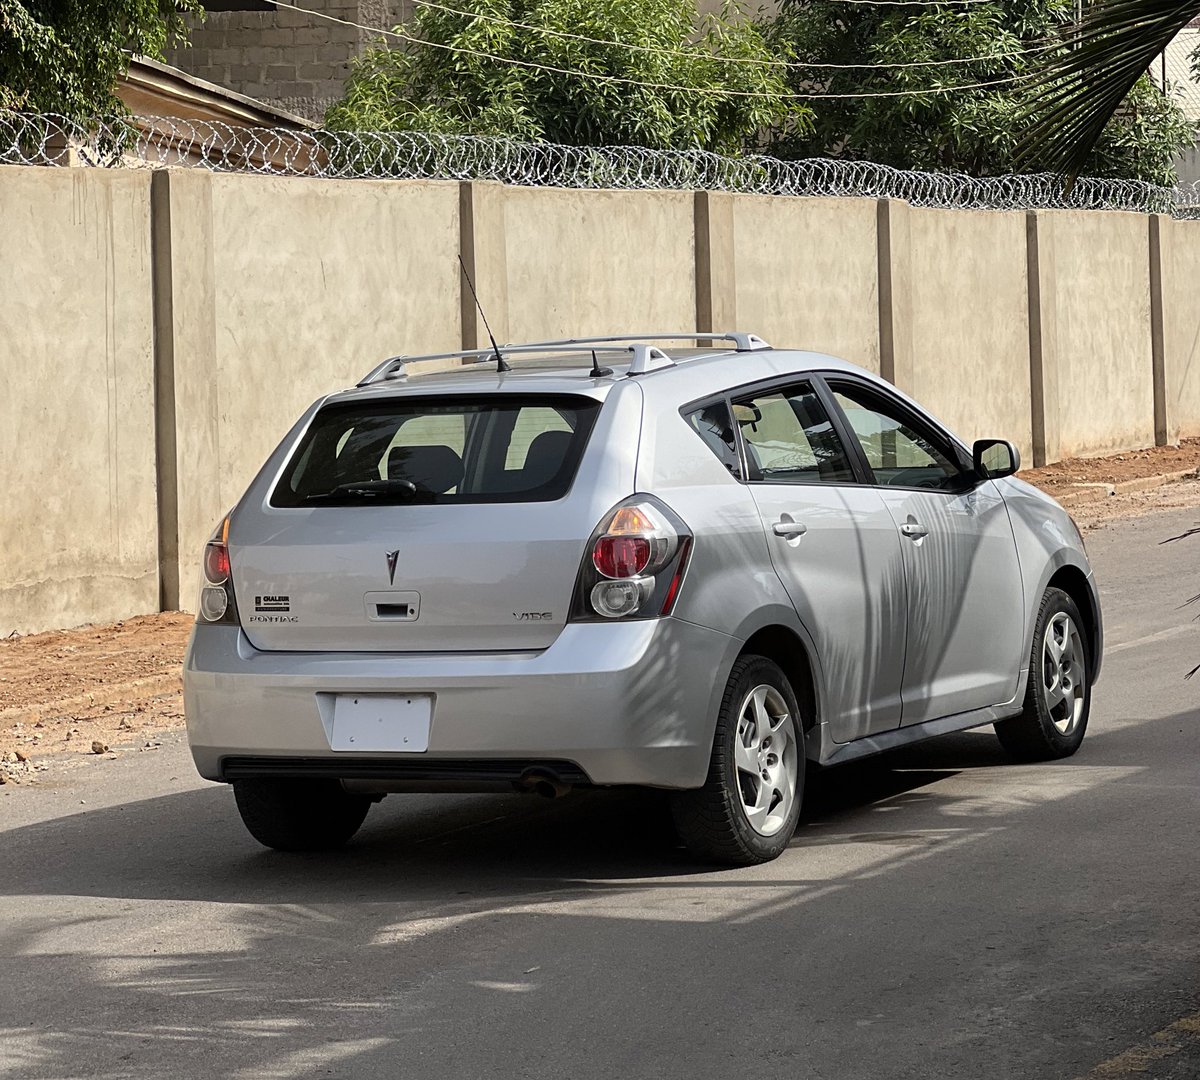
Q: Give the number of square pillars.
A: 6